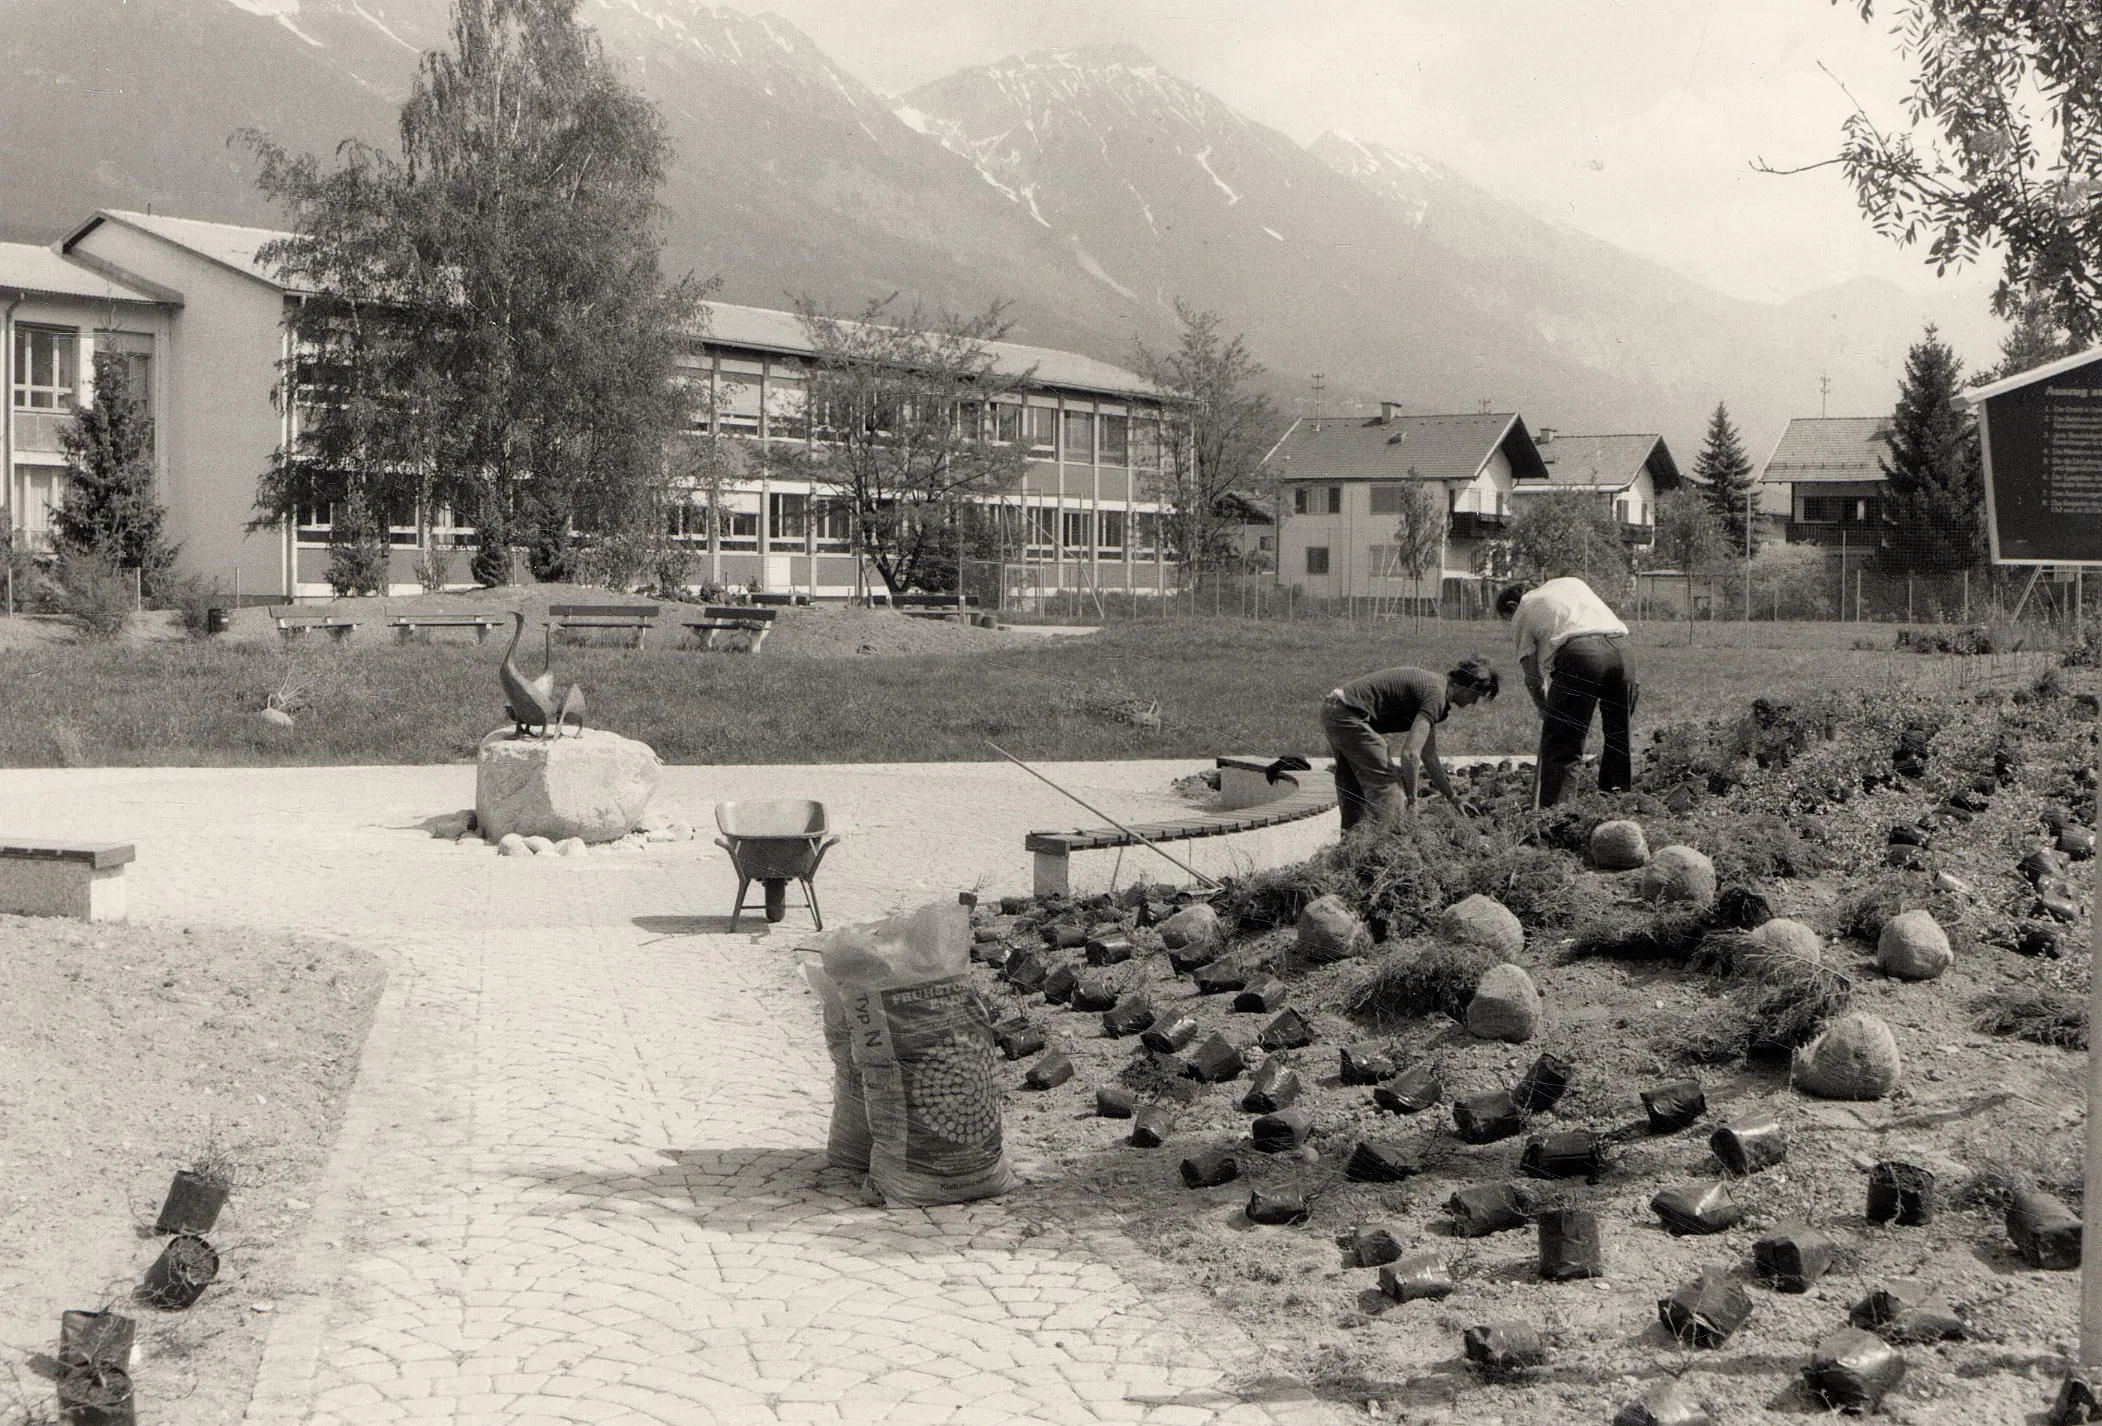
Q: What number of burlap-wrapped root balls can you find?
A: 9